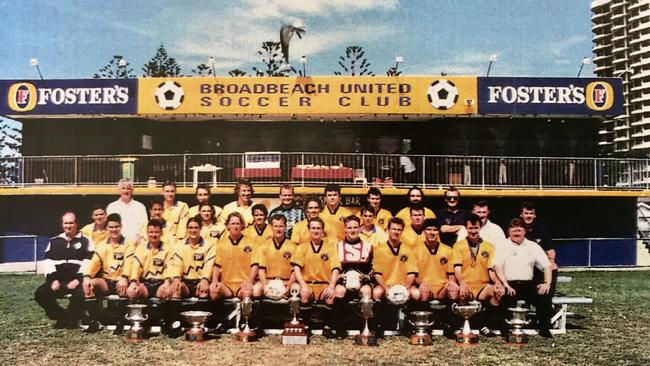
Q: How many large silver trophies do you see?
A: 8